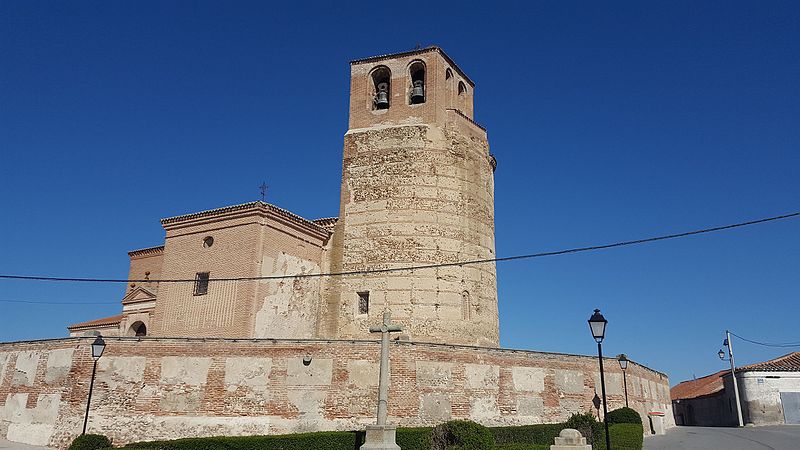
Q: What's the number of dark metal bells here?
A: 2